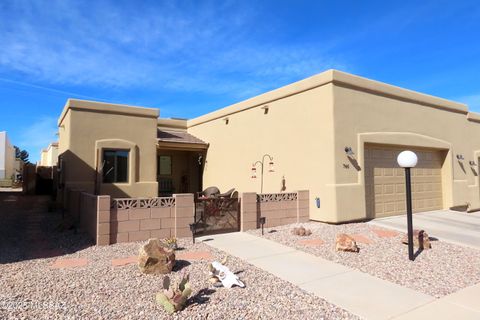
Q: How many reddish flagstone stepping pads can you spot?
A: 6